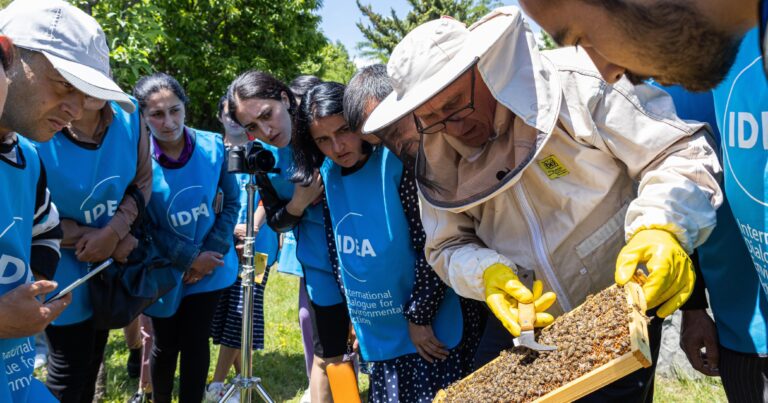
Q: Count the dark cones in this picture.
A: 0